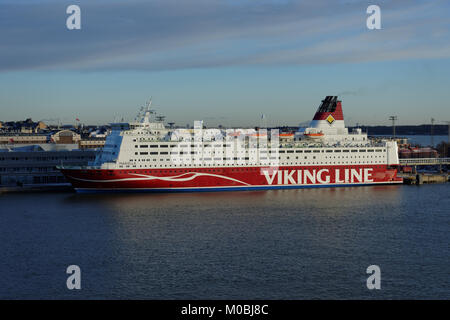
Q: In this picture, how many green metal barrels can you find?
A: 0